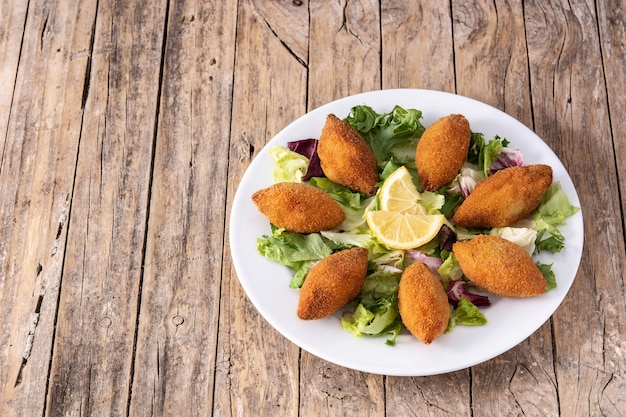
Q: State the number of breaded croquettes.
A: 7